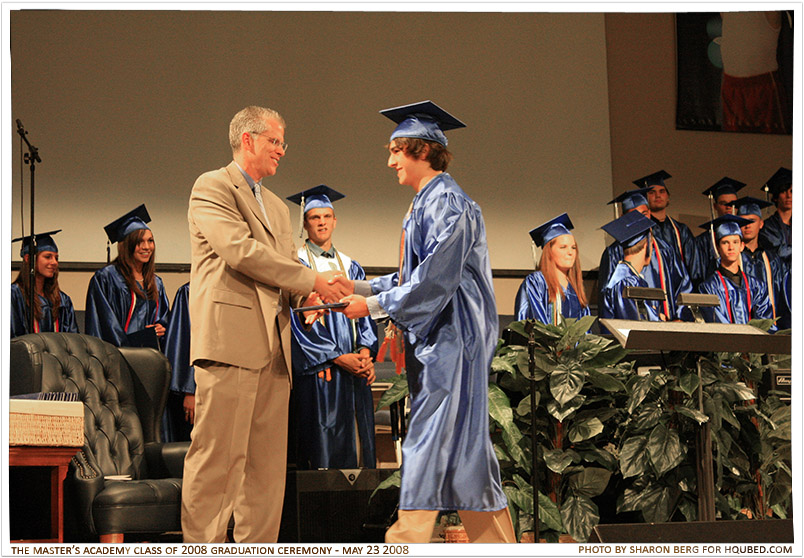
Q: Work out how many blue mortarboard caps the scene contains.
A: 12